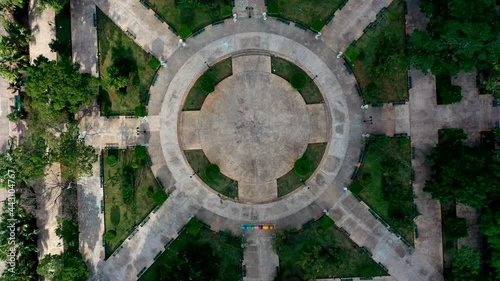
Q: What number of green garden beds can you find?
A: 12